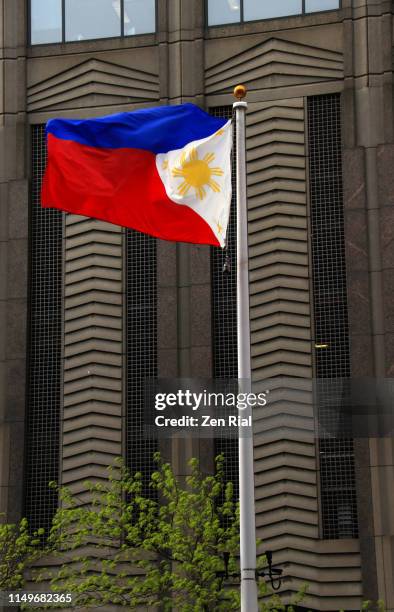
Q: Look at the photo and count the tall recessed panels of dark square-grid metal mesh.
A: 4